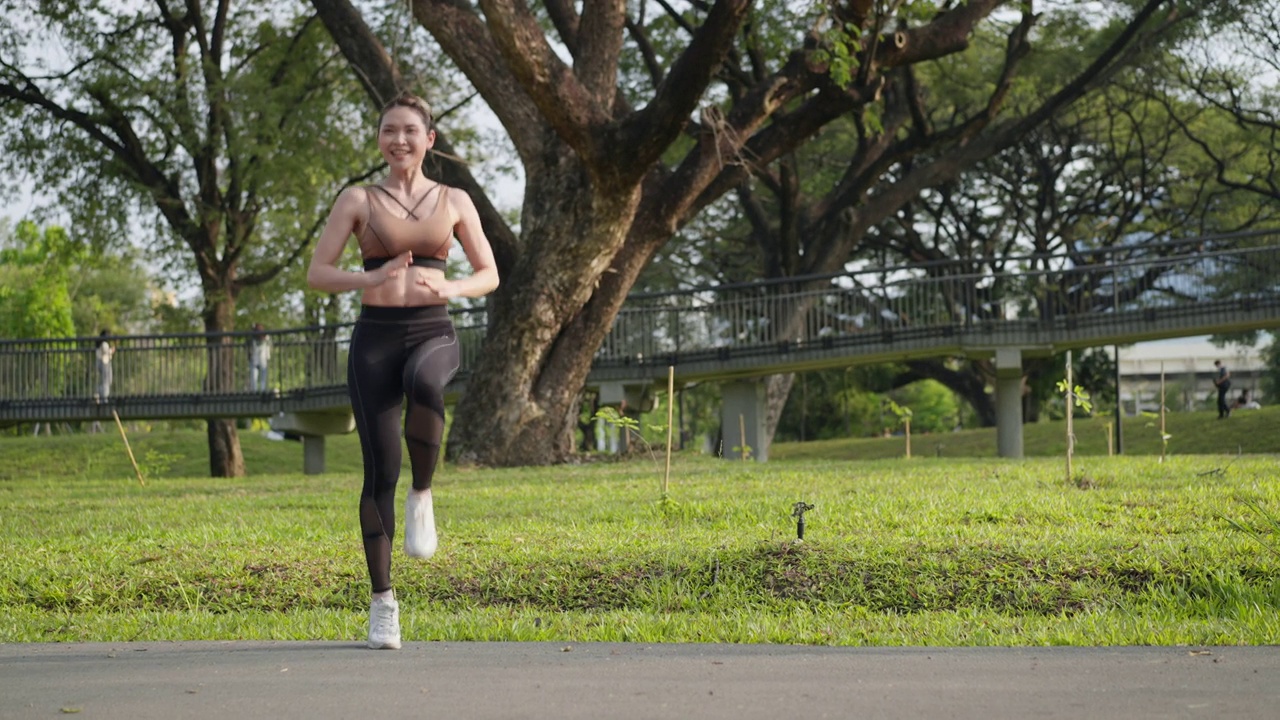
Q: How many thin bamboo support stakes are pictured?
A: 7